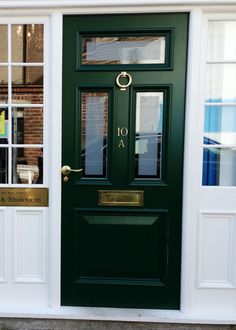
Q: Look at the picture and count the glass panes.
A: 15